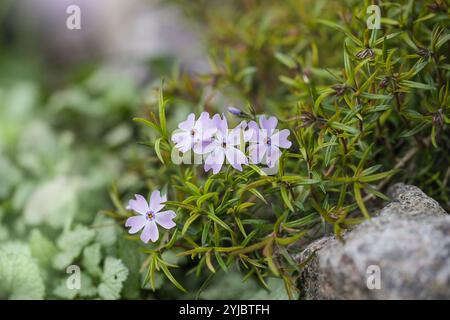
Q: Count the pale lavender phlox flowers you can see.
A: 4